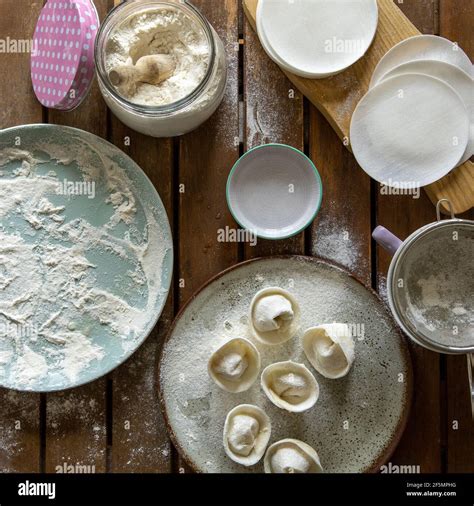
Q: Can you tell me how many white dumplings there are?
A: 6